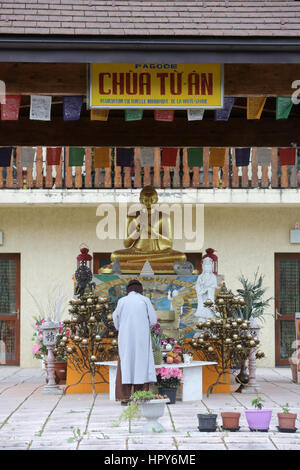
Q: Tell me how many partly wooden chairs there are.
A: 0